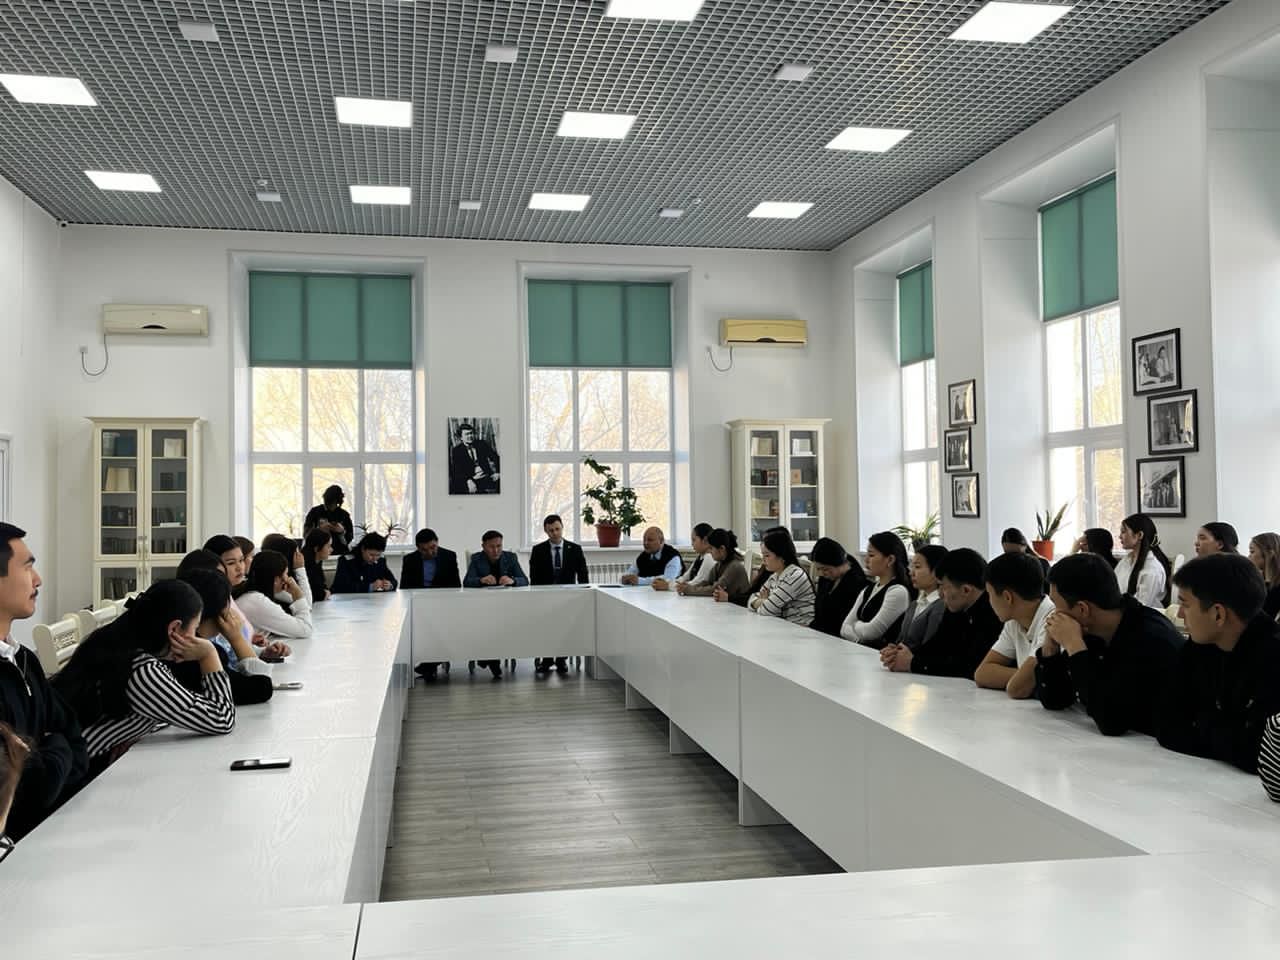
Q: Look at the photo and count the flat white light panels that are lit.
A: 10